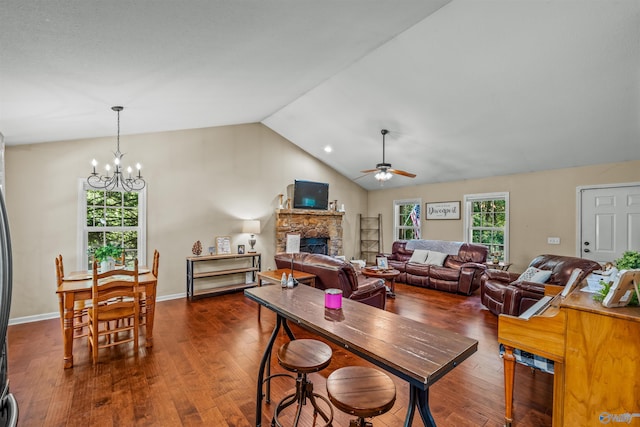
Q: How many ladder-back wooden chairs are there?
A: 4